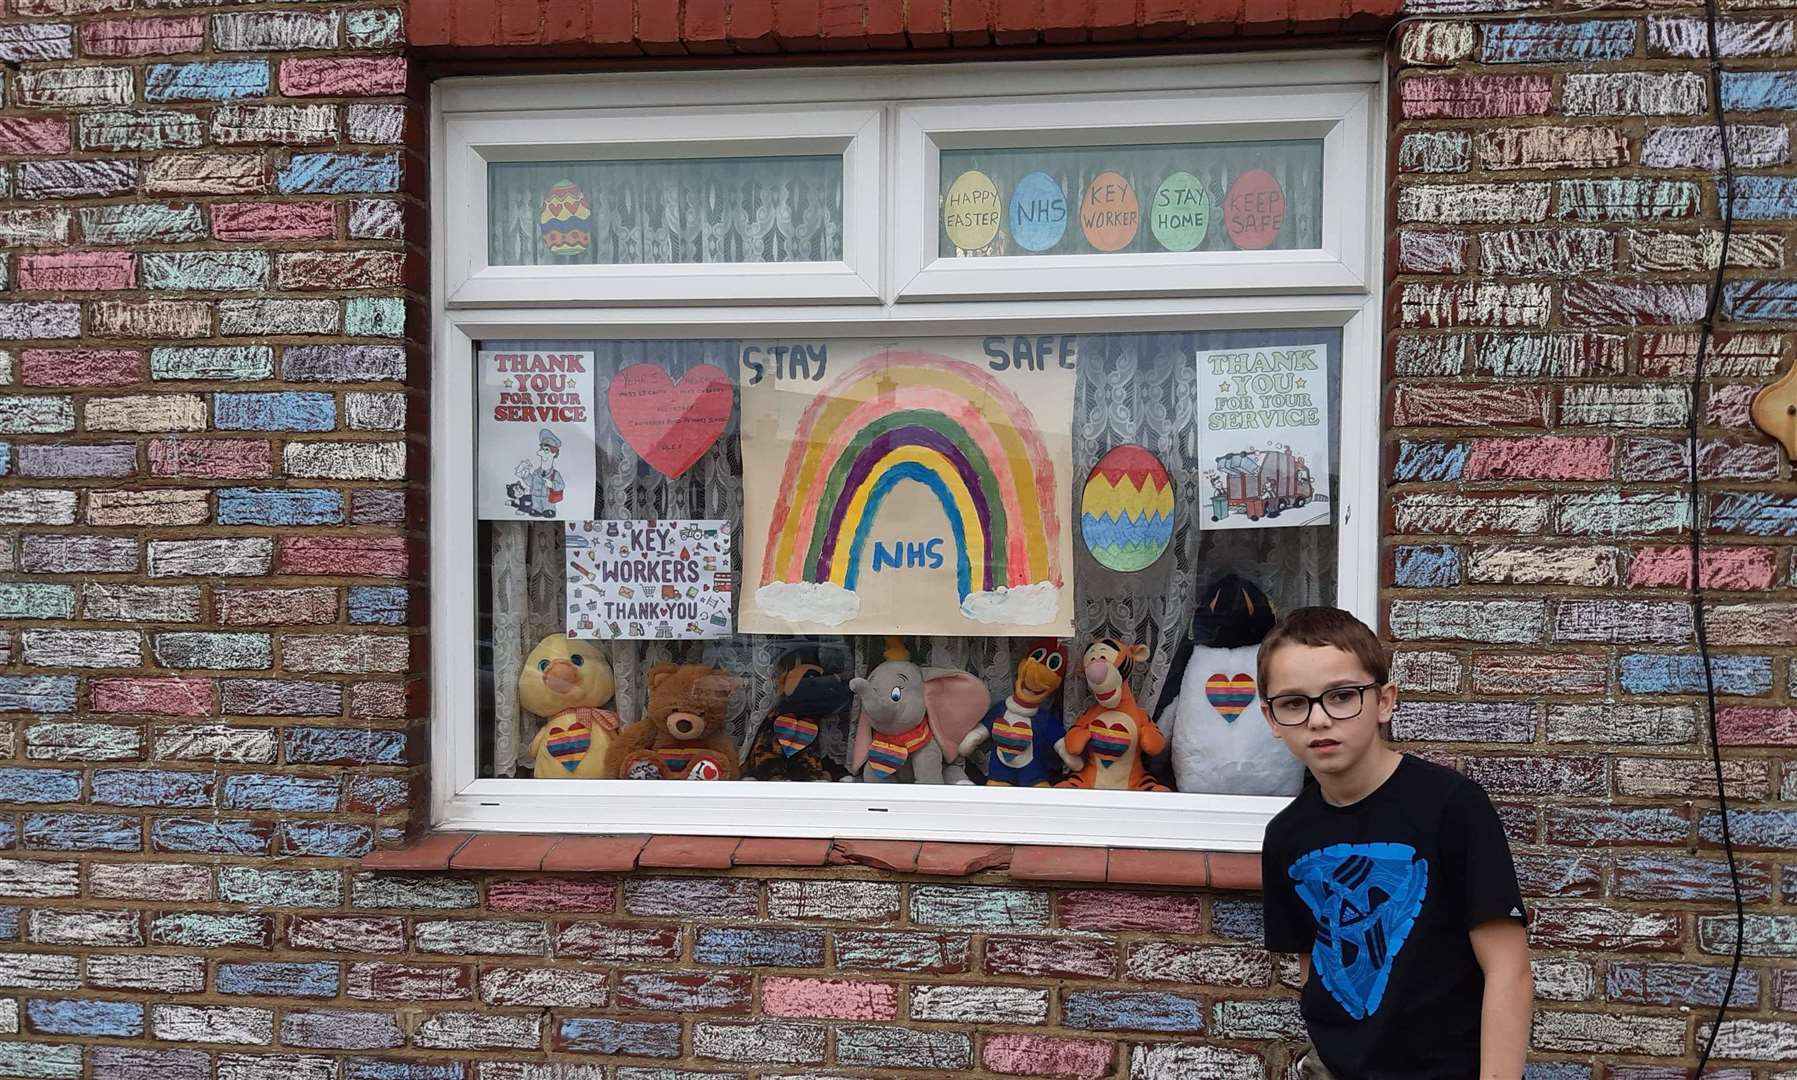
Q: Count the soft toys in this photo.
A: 7